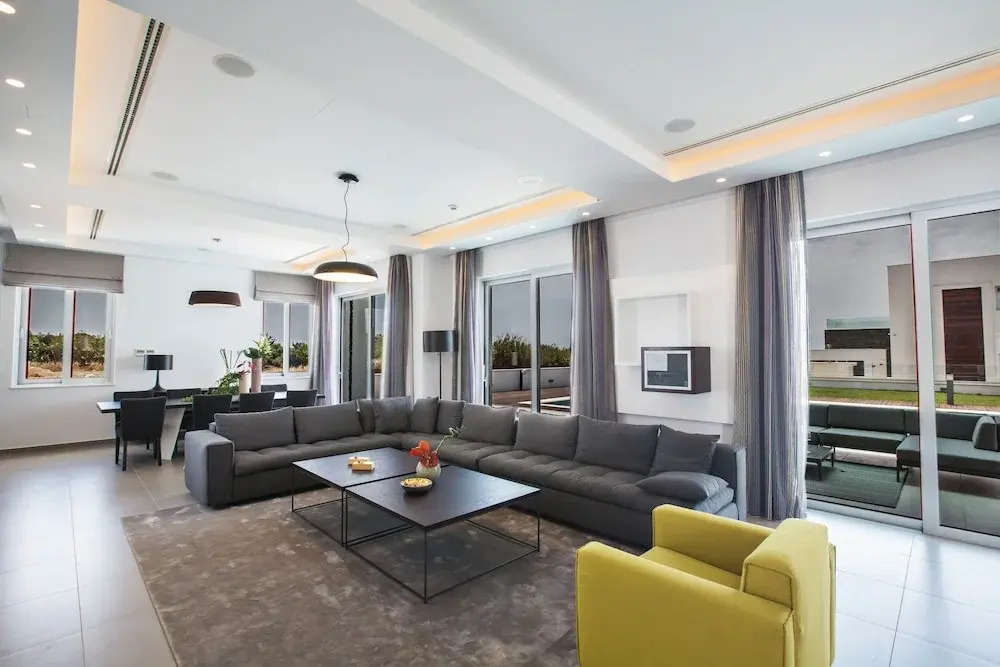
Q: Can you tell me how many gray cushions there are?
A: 11